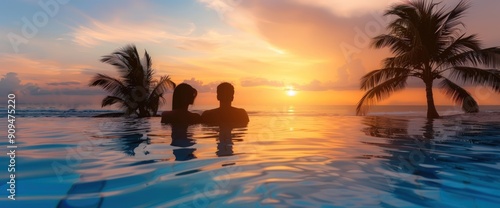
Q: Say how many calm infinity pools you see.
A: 1